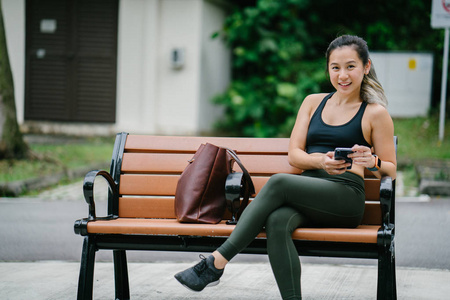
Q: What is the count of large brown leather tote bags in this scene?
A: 1